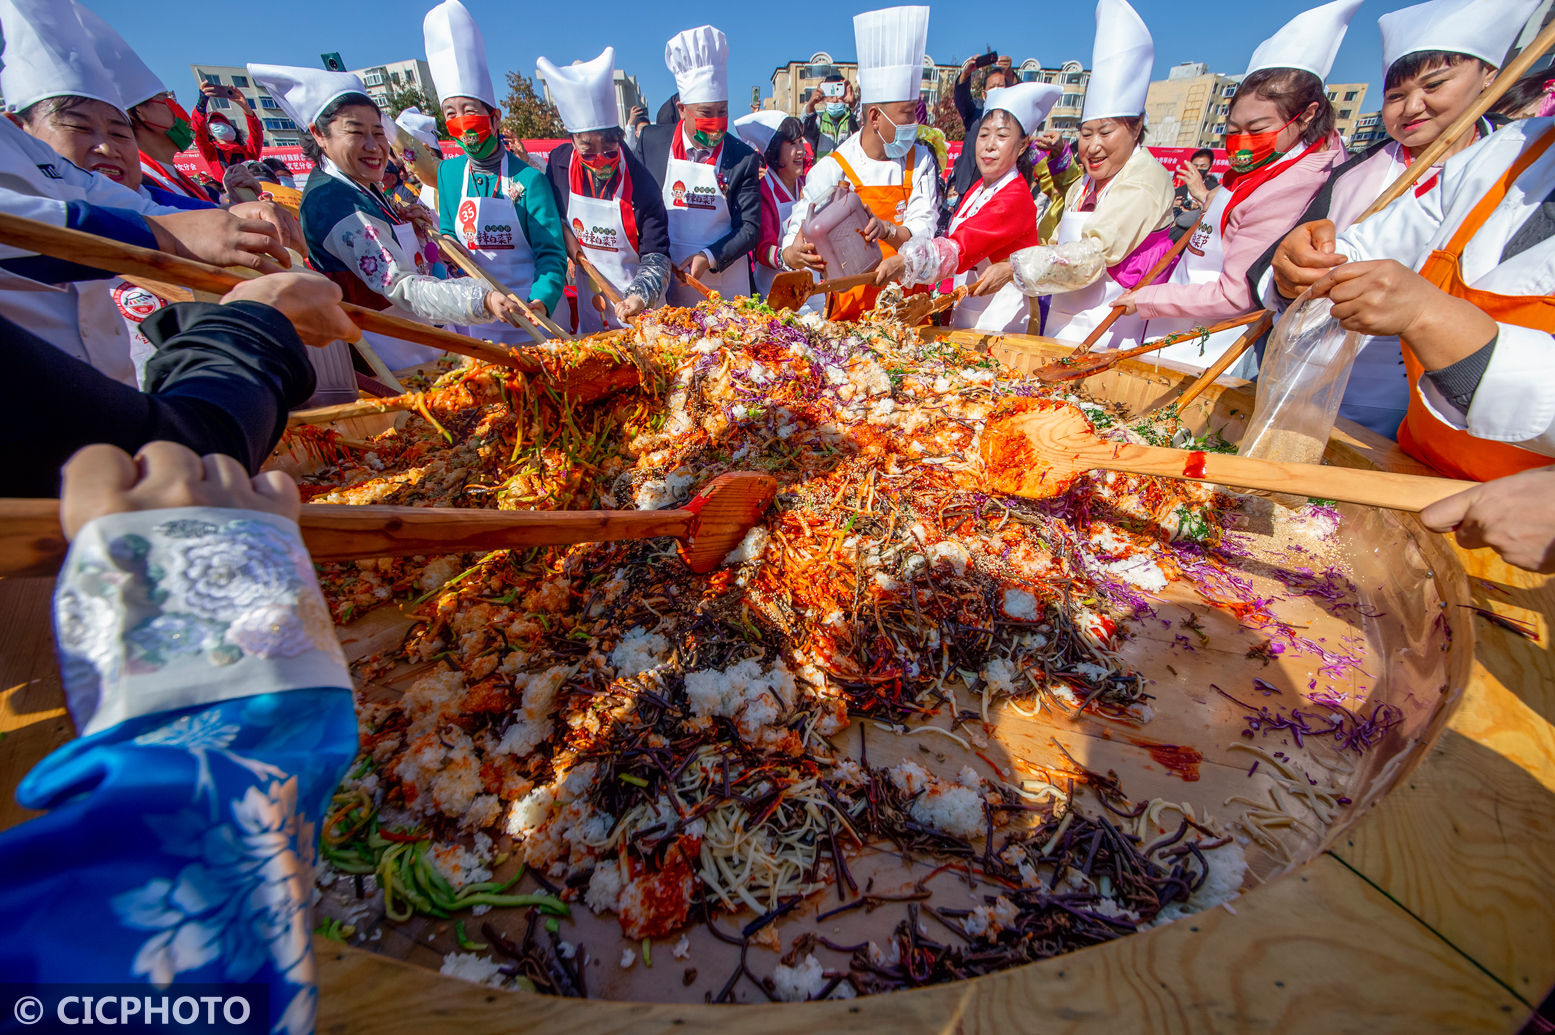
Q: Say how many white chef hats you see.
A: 13